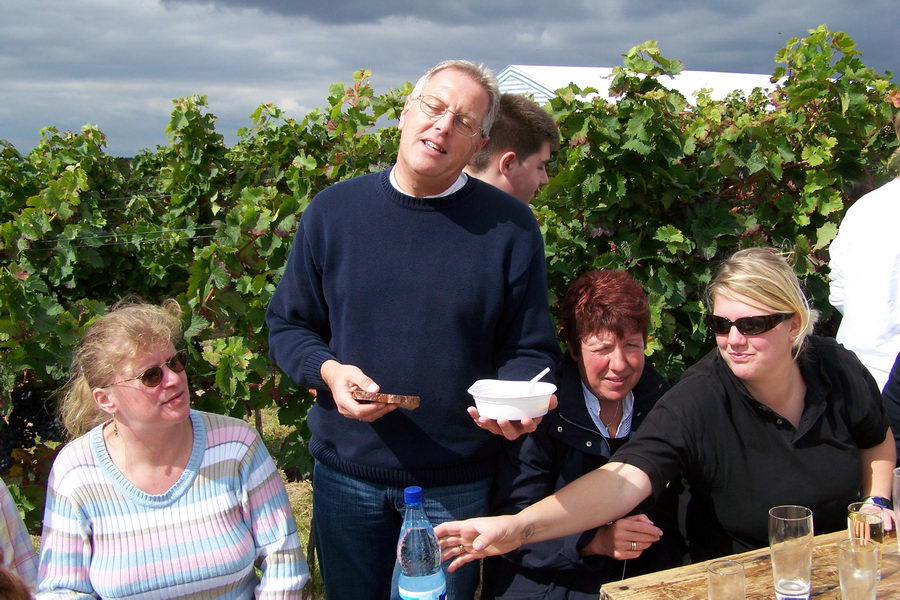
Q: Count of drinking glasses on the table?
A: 5